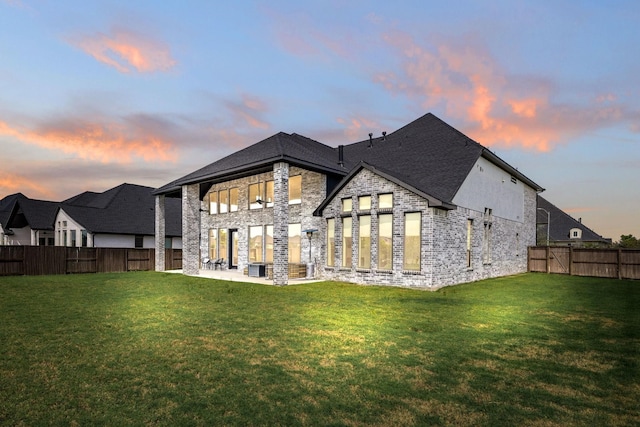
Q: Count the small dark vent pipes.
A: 3